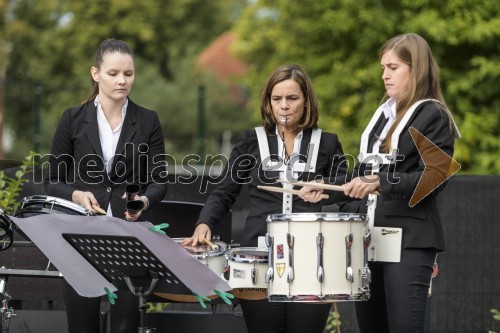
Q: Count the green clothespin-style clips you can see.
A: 4